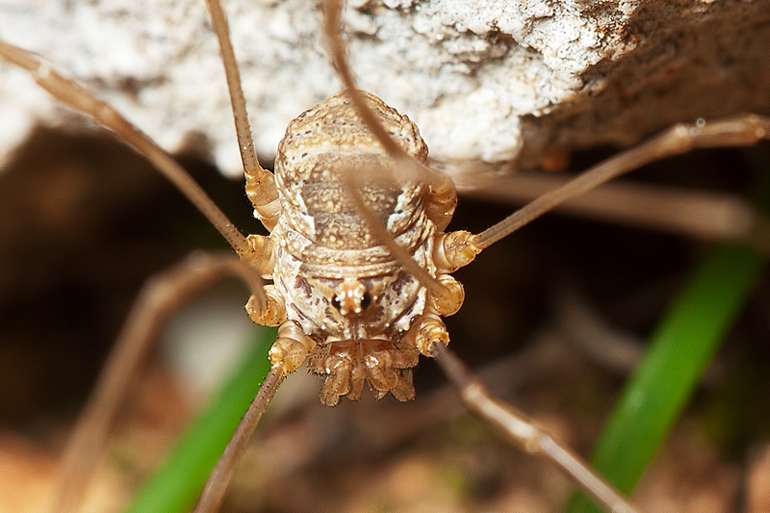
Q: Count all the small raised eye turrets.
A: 1